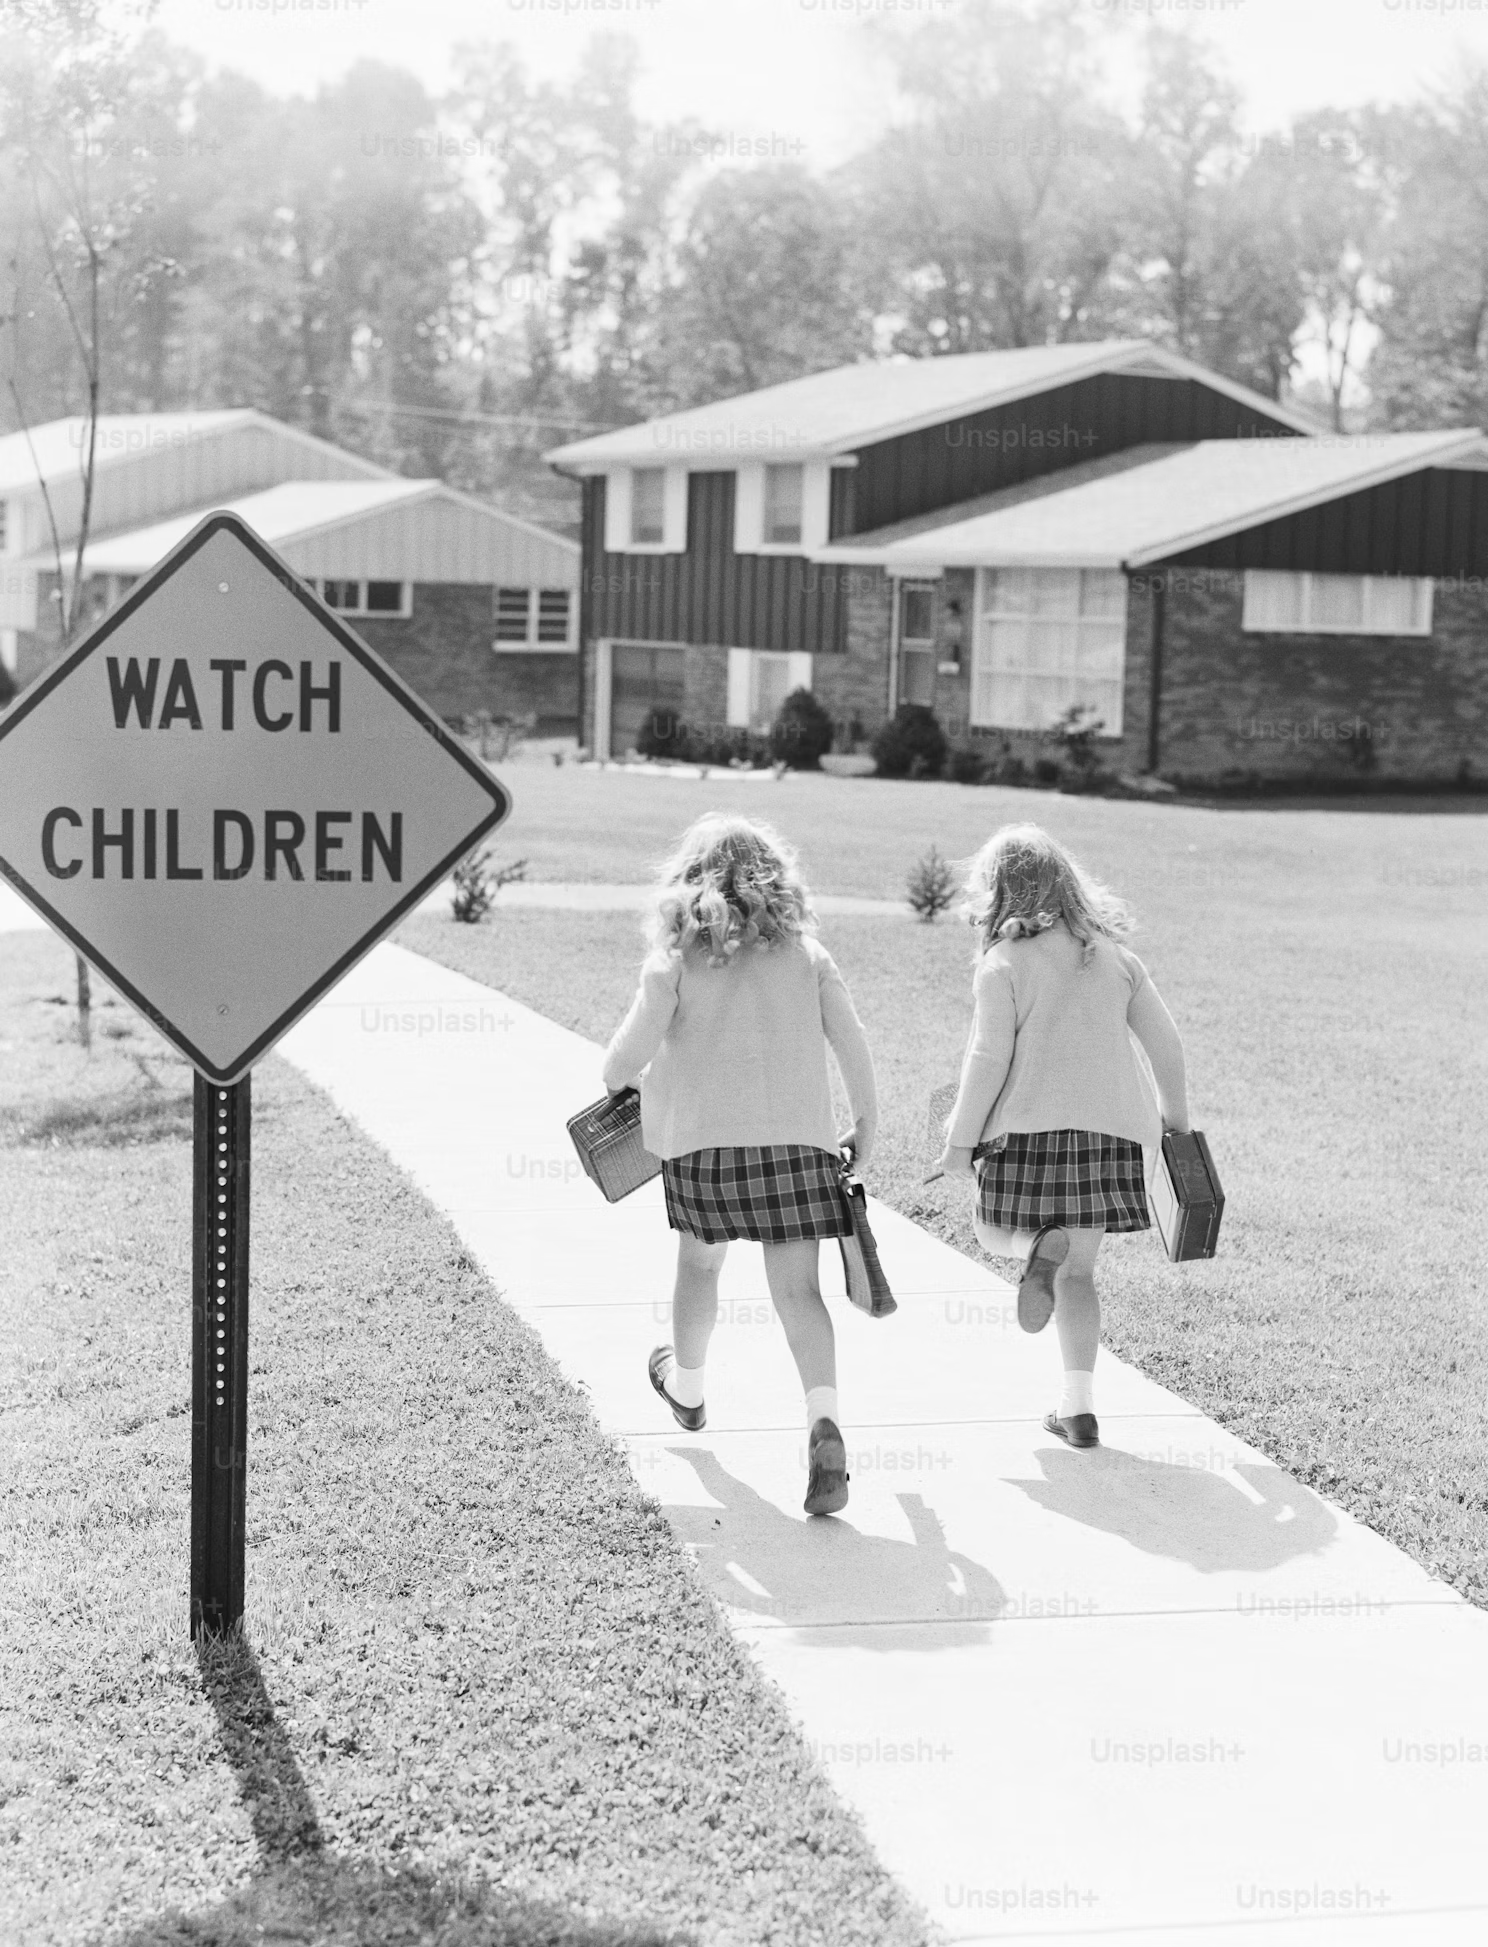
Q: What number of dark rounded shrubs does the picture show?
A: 3